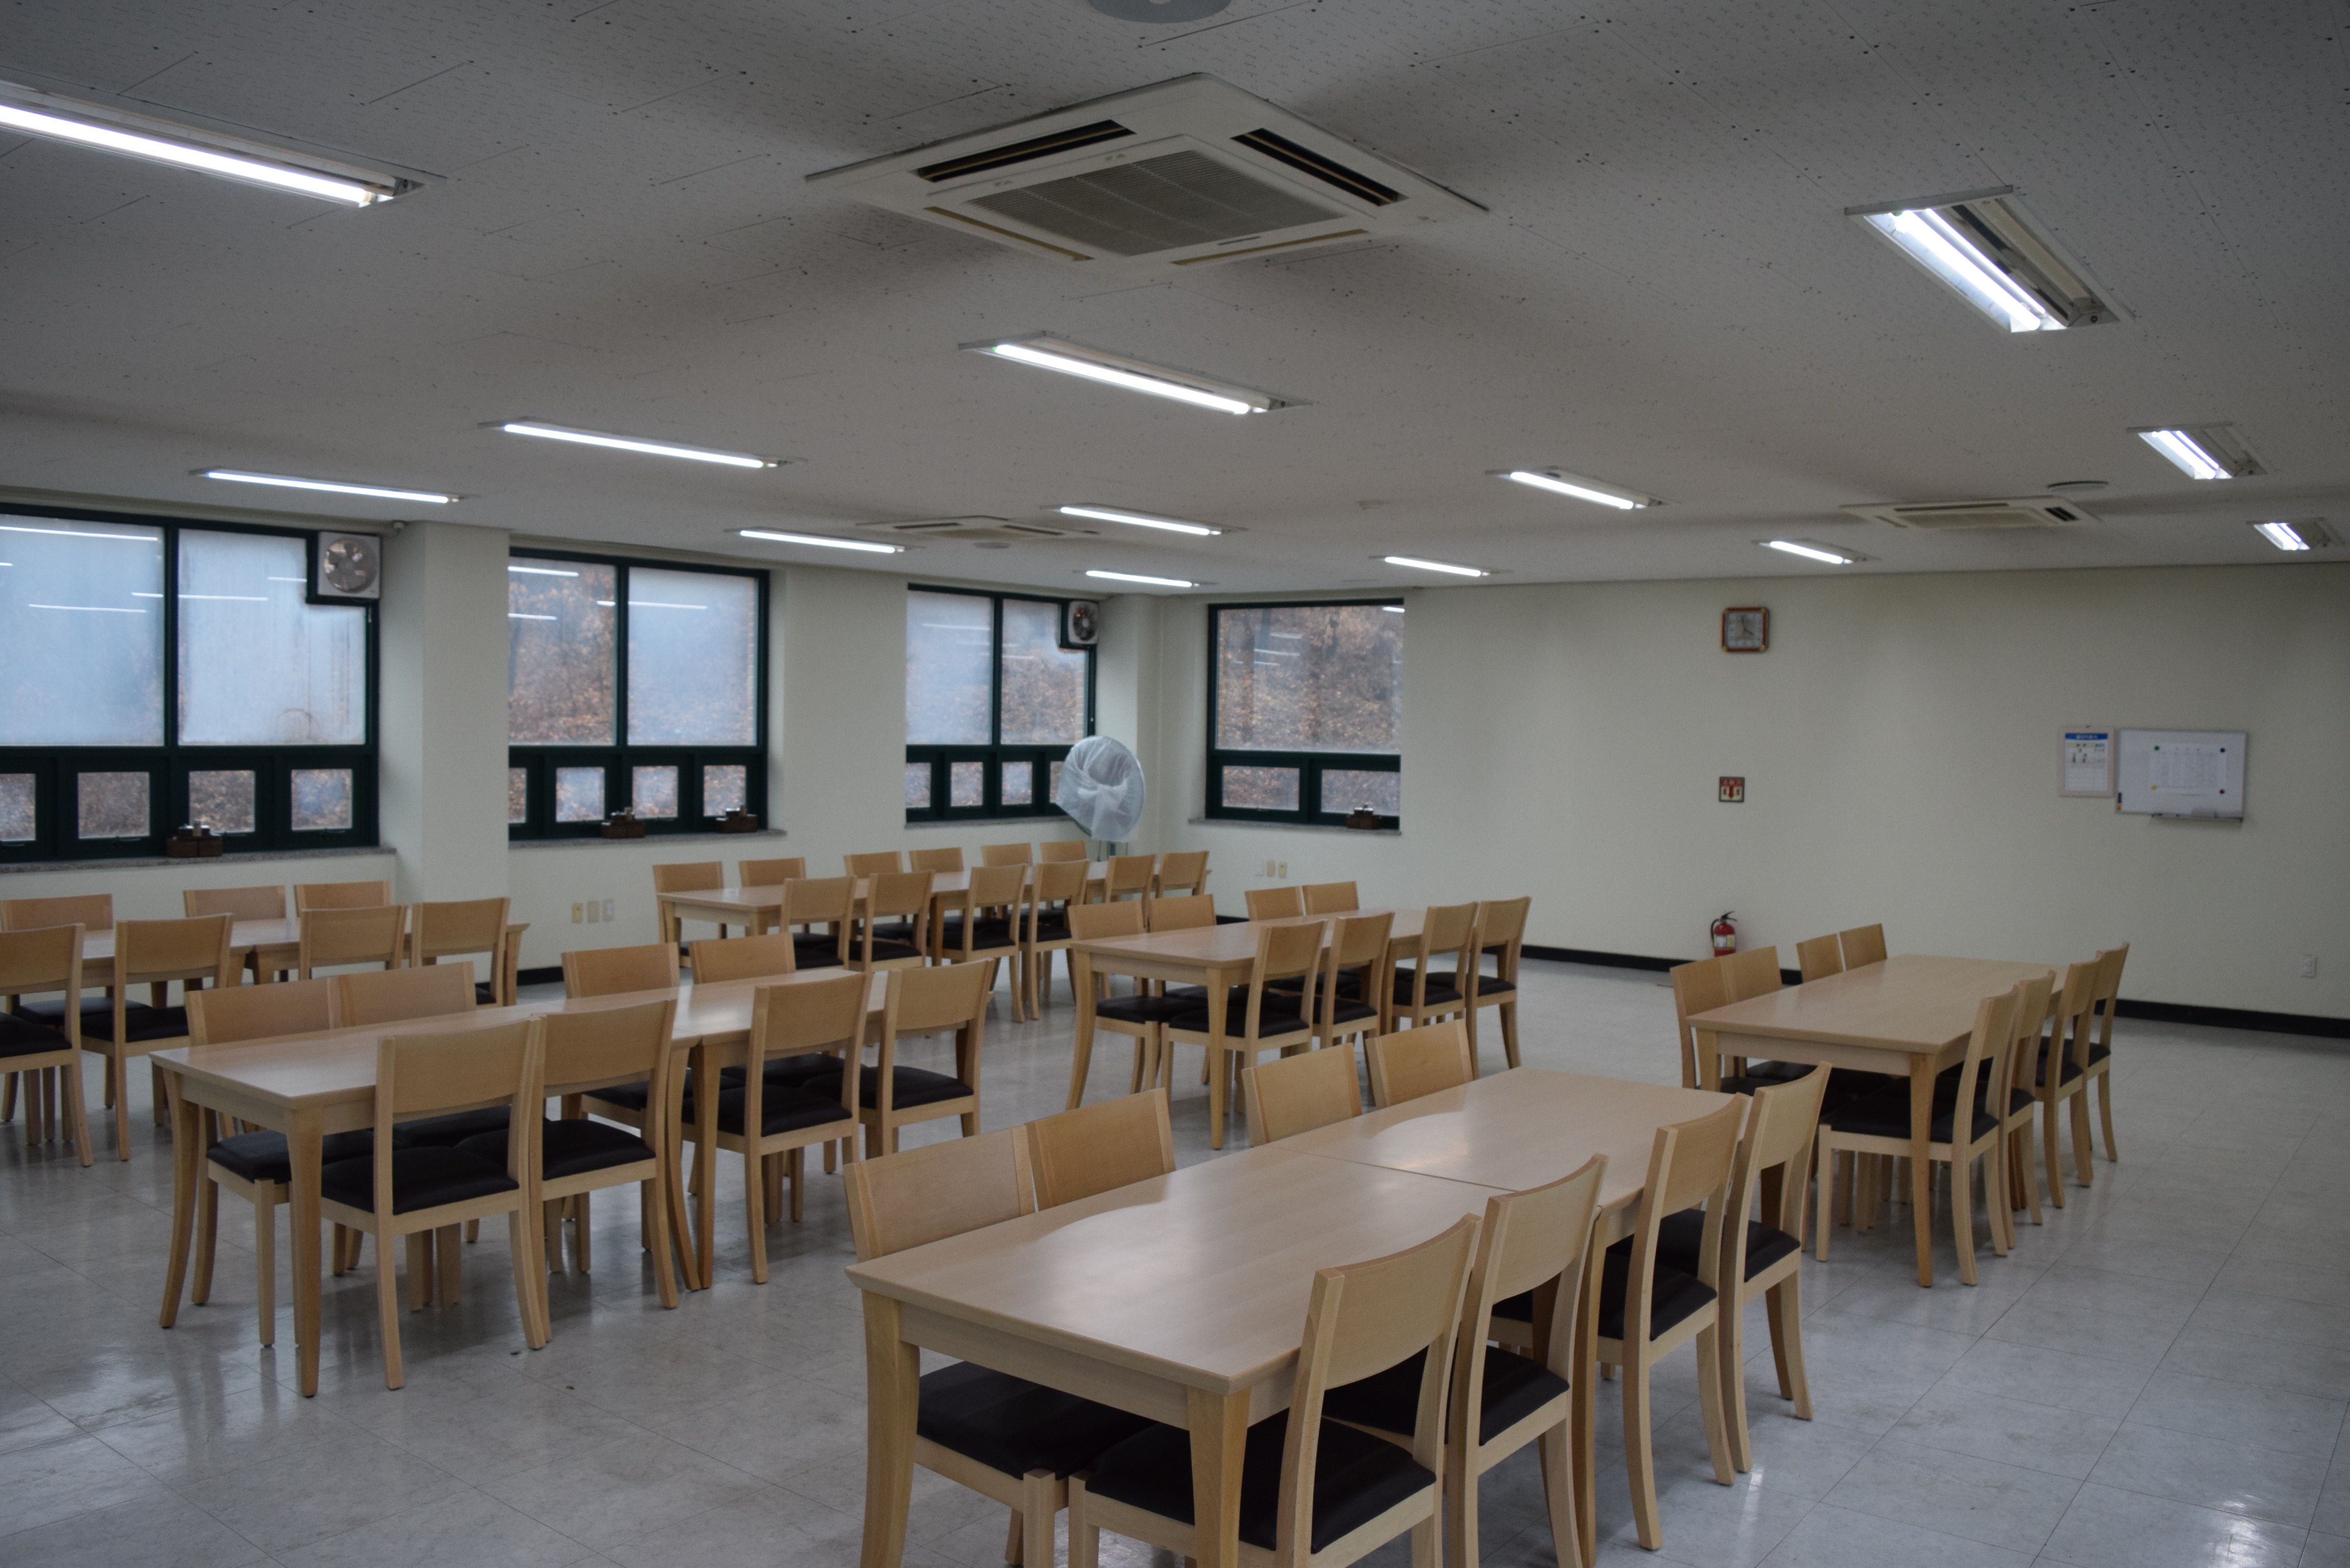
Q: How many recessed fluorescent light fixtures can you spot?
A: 13